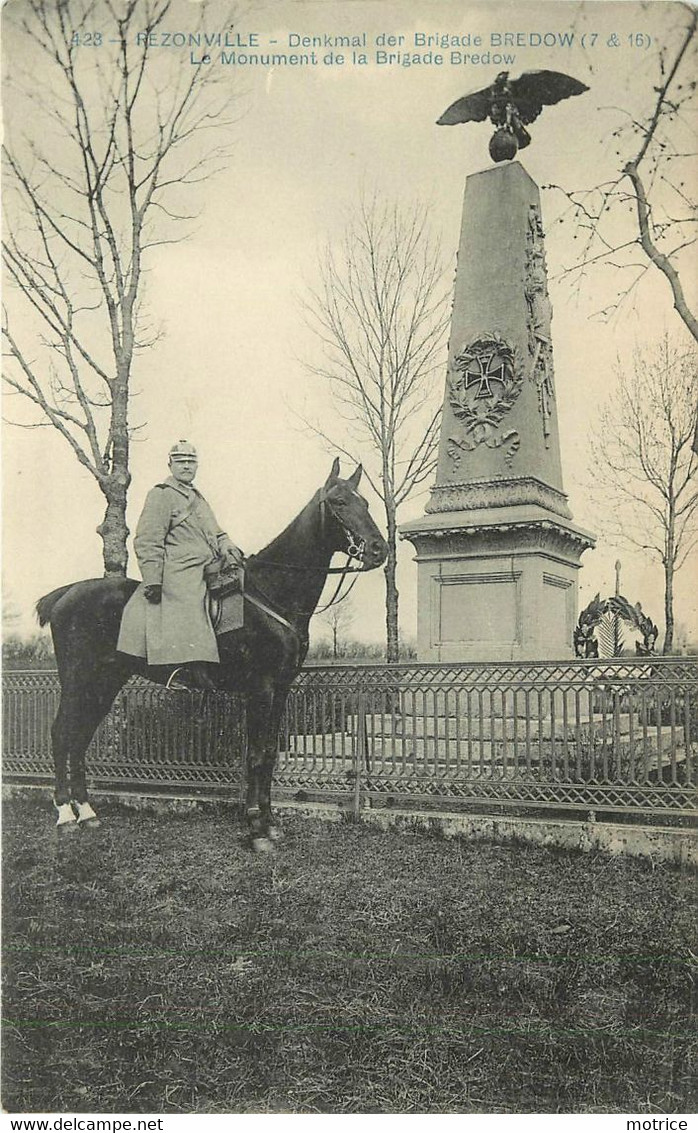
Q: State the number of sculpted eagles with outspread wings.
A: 1